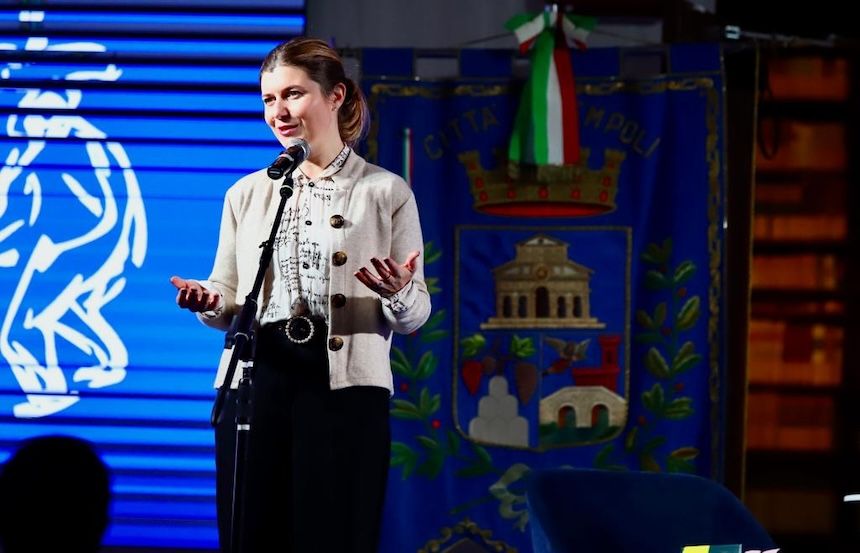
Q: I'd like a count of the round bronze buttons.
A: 4